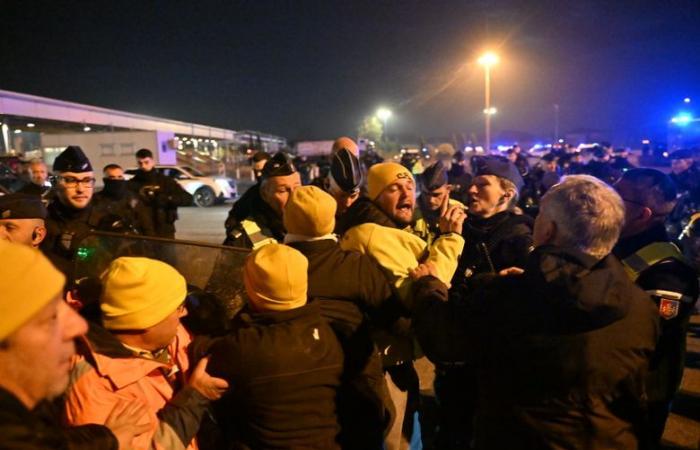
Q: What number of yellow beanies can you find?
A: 5